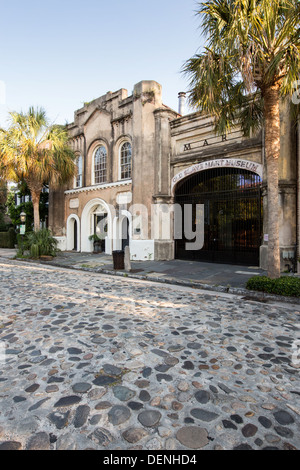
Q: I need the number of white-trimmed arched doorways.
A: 3